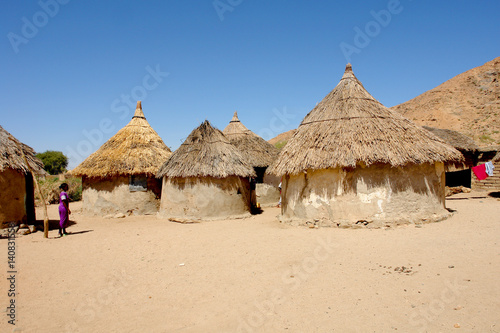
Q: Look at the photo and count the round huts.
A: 5